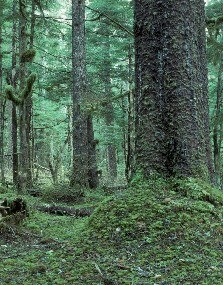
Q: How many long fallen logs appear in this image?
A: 1